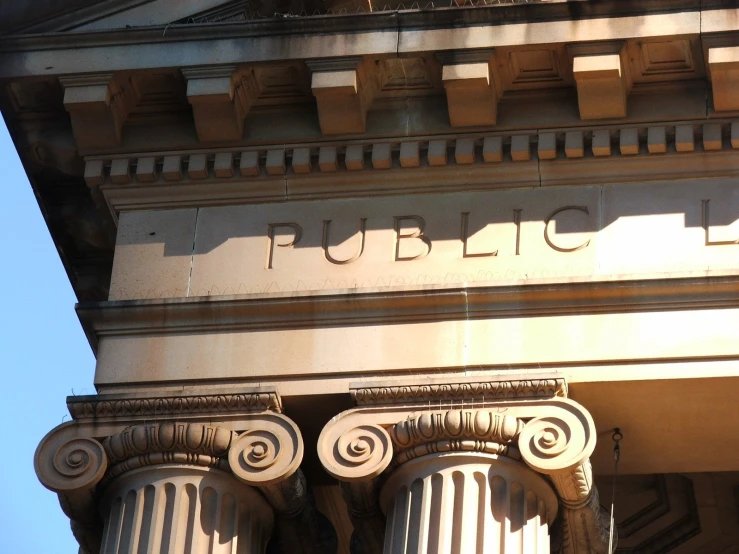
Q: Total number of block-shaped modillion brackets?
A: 6